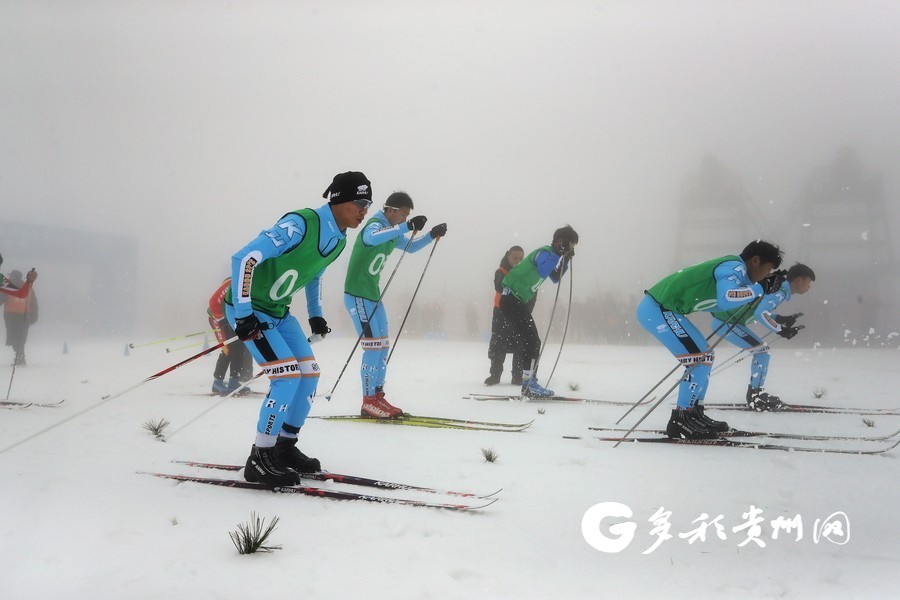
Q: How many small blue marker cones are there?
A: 3